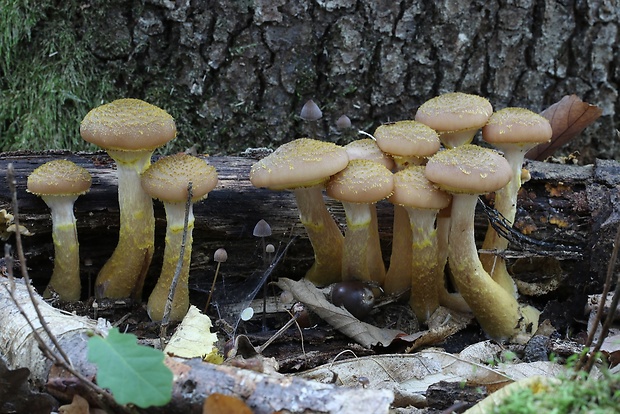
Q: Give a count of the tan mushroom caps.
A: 11